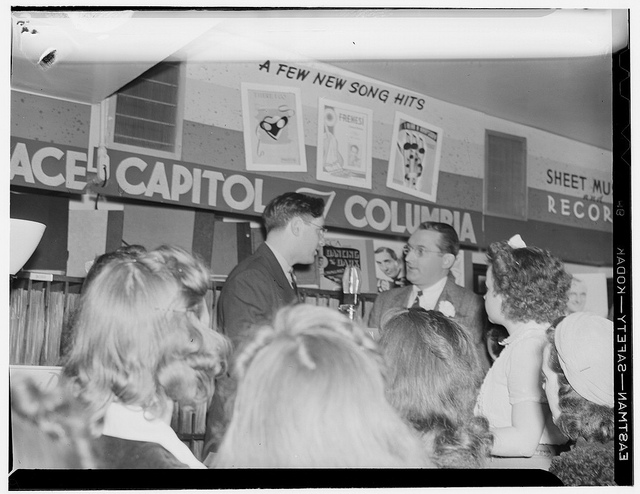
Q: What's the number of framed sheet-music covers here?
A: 3